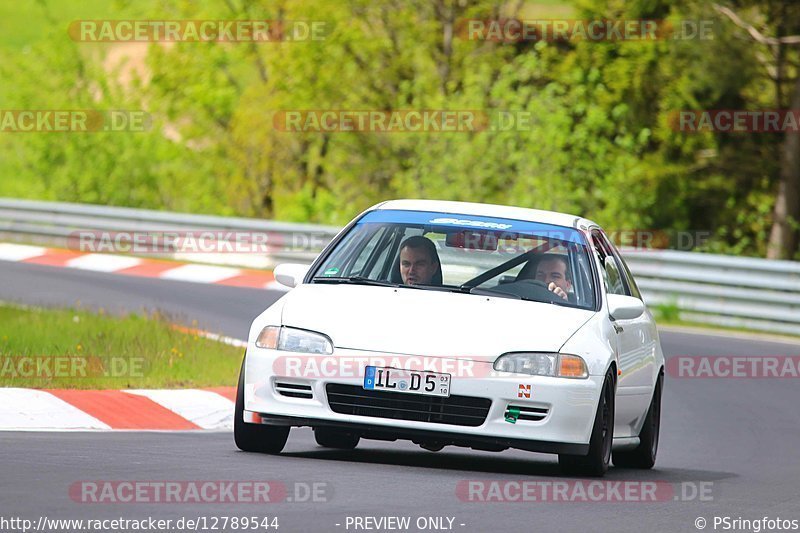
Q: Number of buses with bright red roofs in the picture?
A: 0